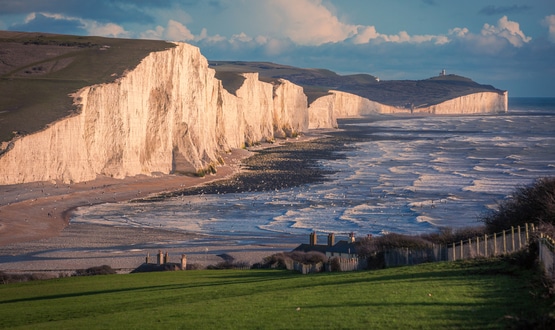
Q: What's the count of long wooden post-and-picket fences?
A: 1